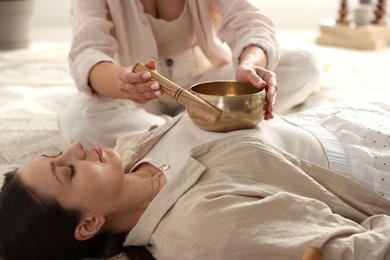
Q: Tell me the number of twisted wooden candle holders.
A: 2